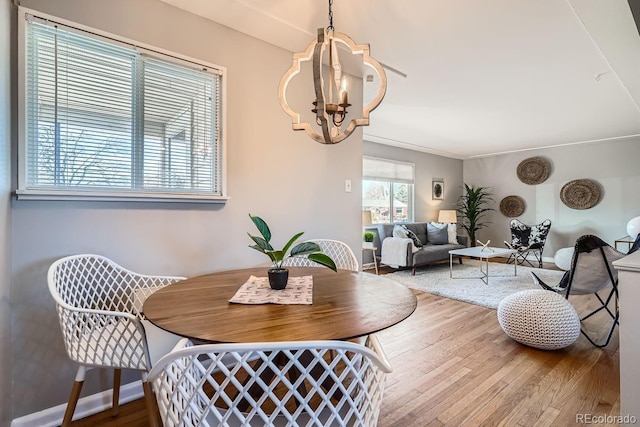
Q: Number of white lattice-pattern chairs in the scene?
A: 3